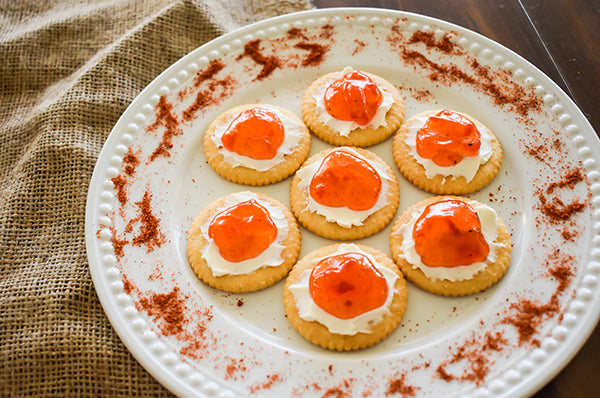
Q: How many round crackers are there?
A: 7